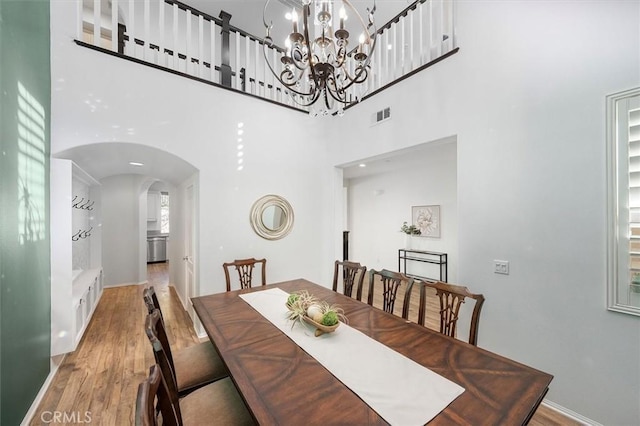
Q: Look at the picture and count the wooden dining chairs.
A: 7